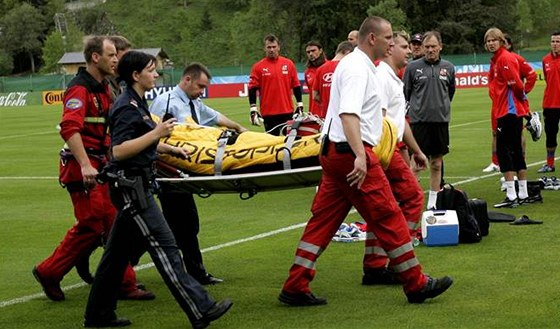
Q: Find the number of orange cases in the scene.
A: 0